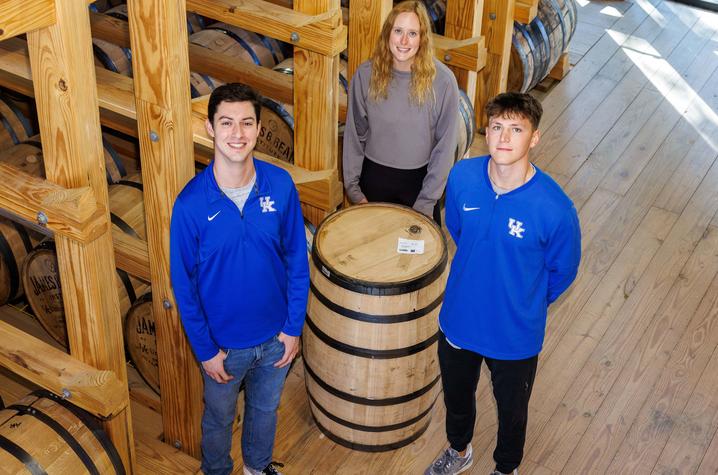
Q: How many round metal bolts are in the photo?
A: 8